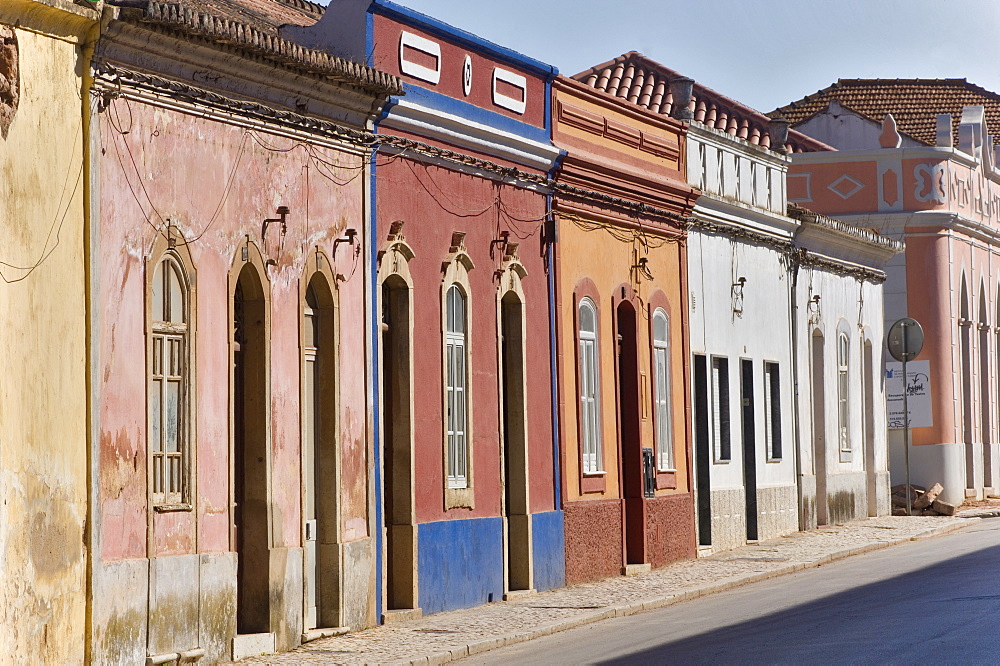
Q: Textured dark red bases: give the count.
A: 2